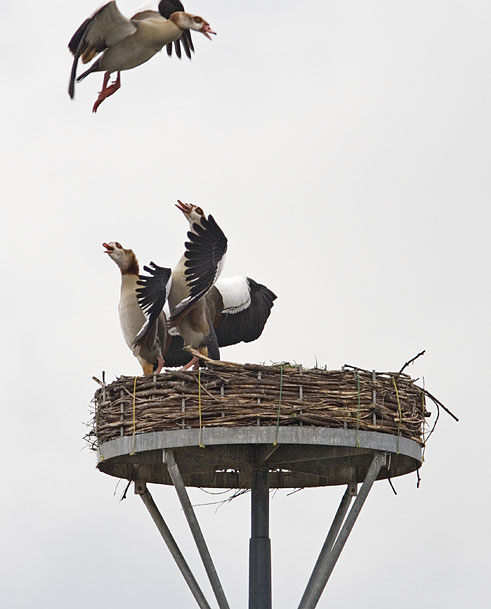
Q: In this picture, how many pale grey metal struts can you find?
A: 4